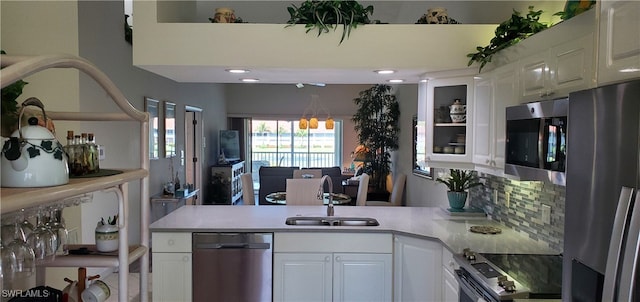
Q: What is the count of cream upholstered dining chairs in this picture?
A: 5